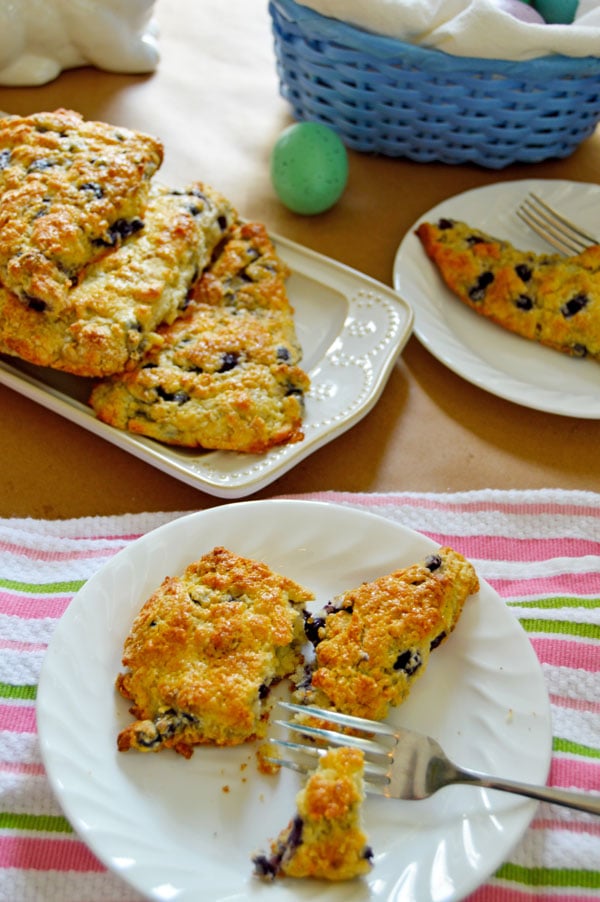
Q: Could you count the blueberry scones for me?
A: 5